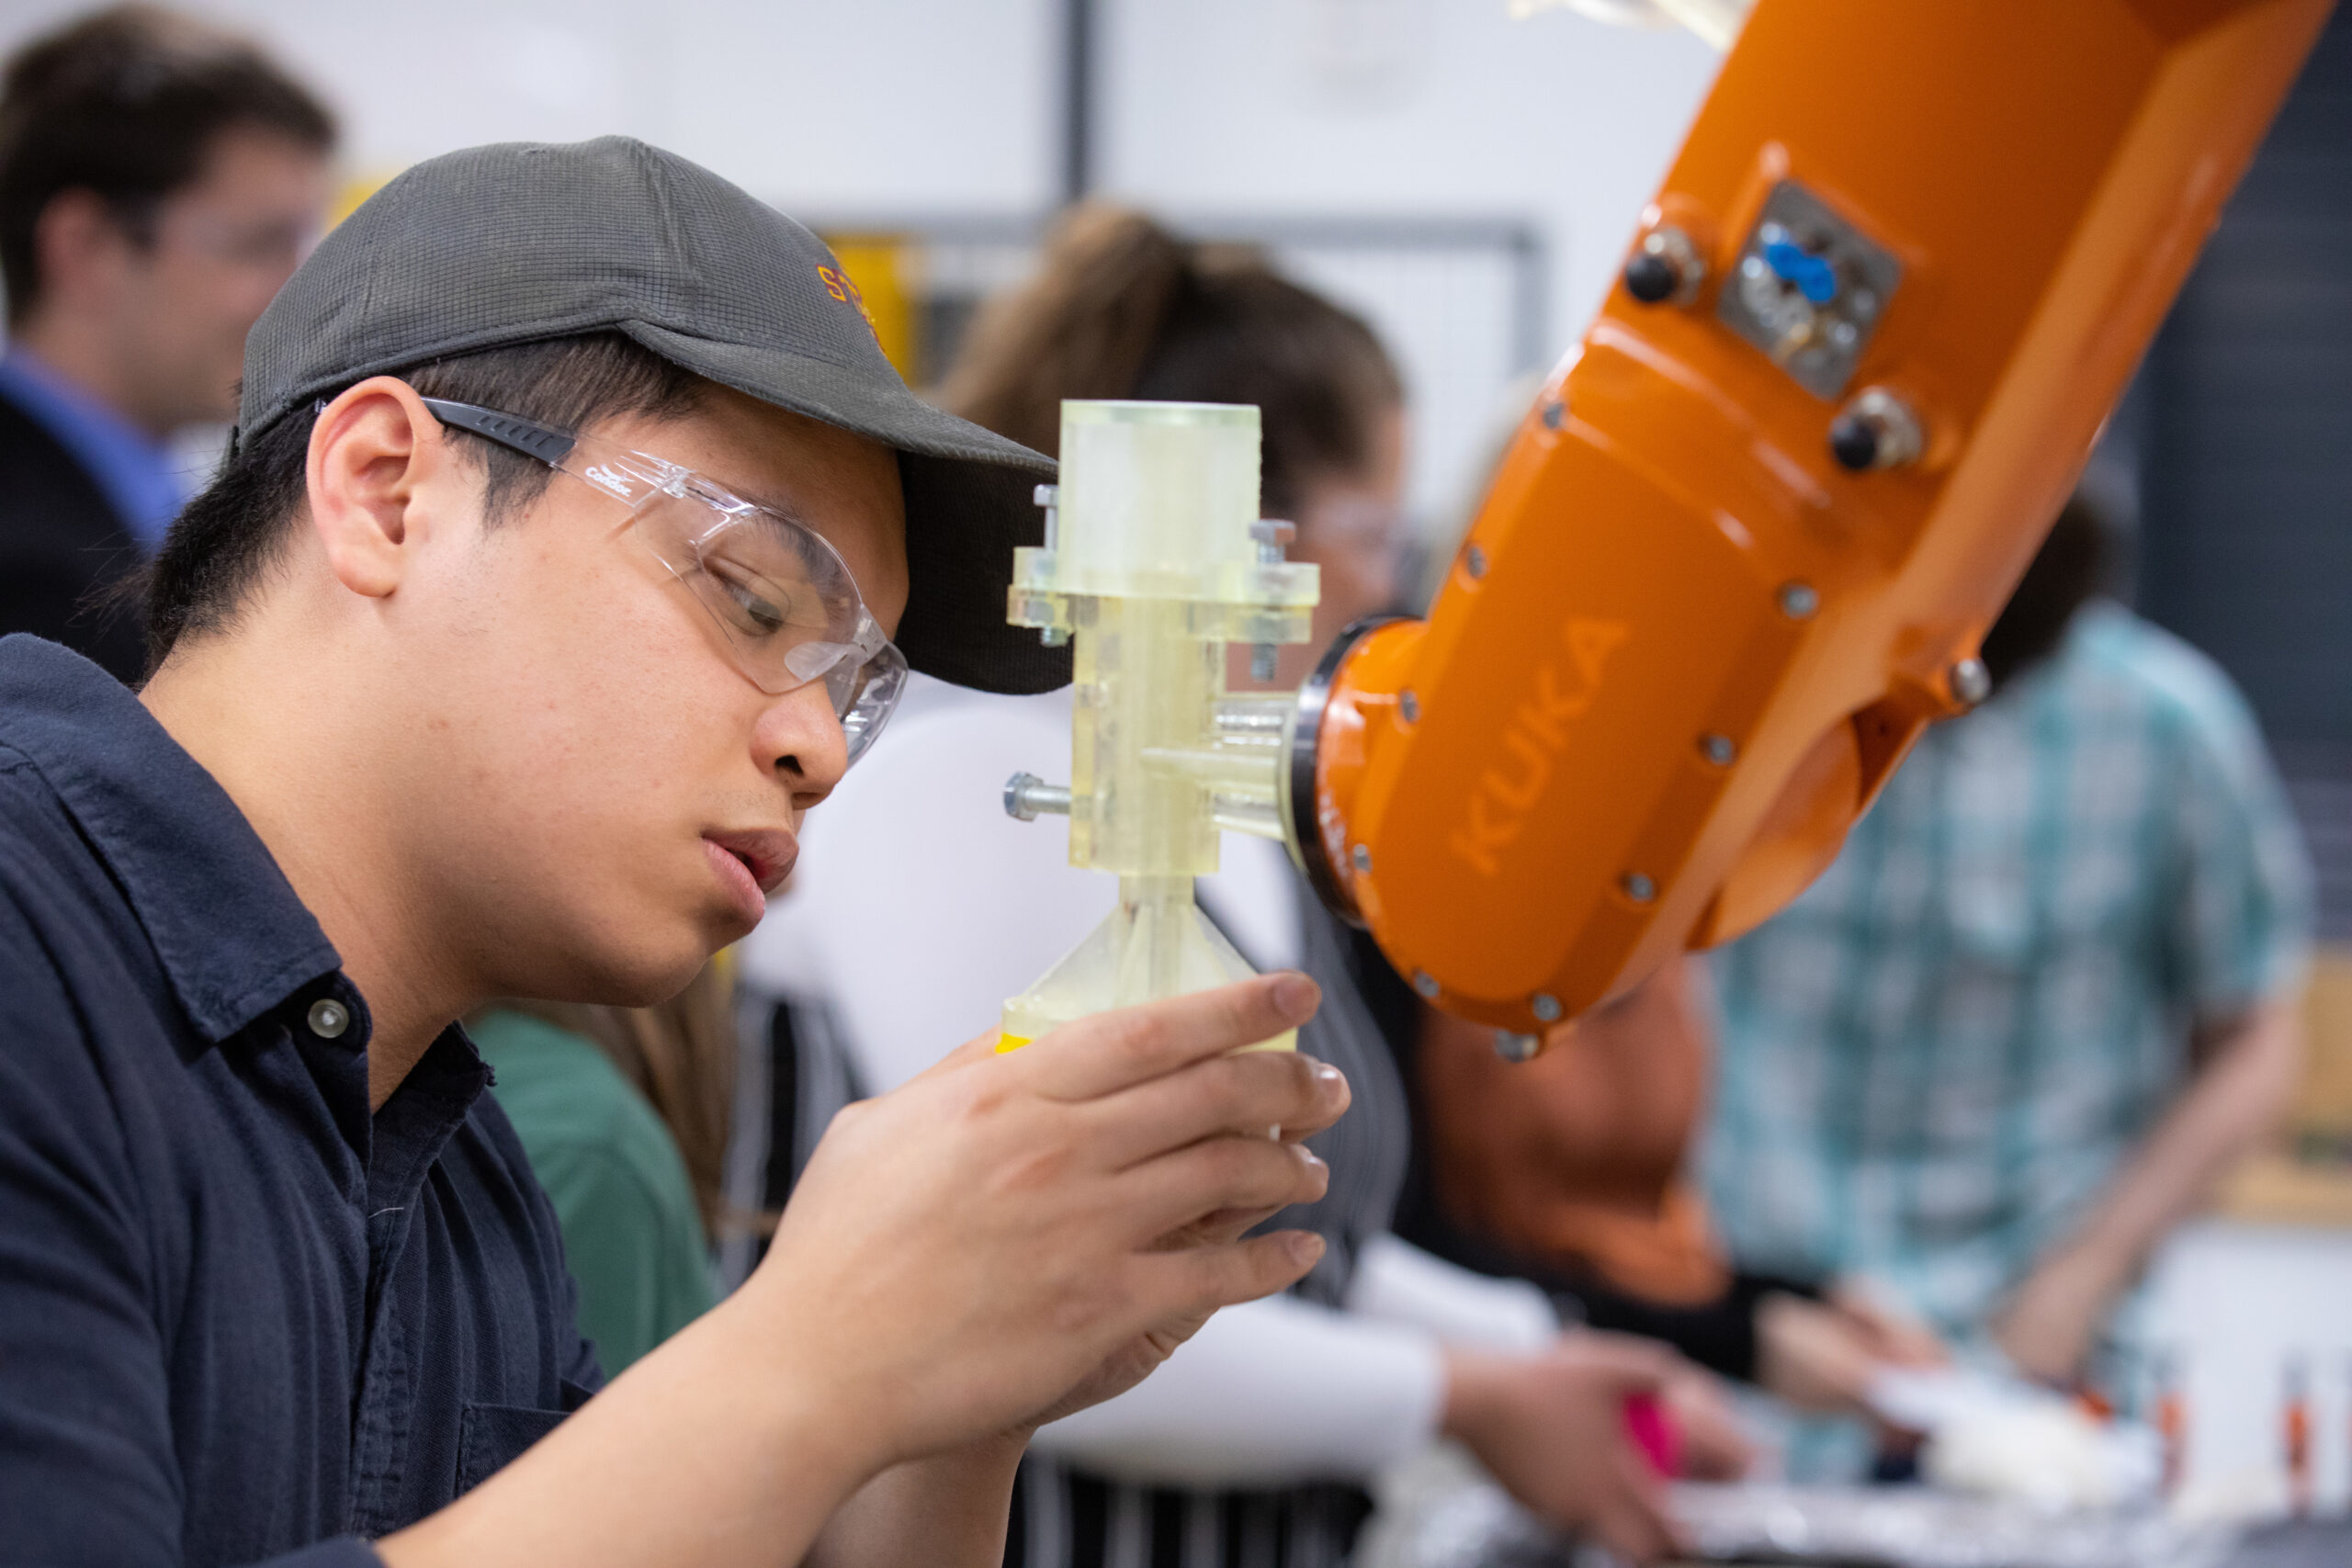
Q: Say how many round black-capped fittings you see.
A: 2